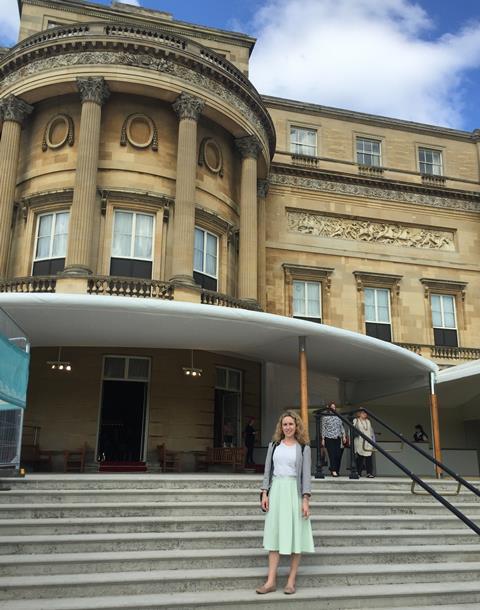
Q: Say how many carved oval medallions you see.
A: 3